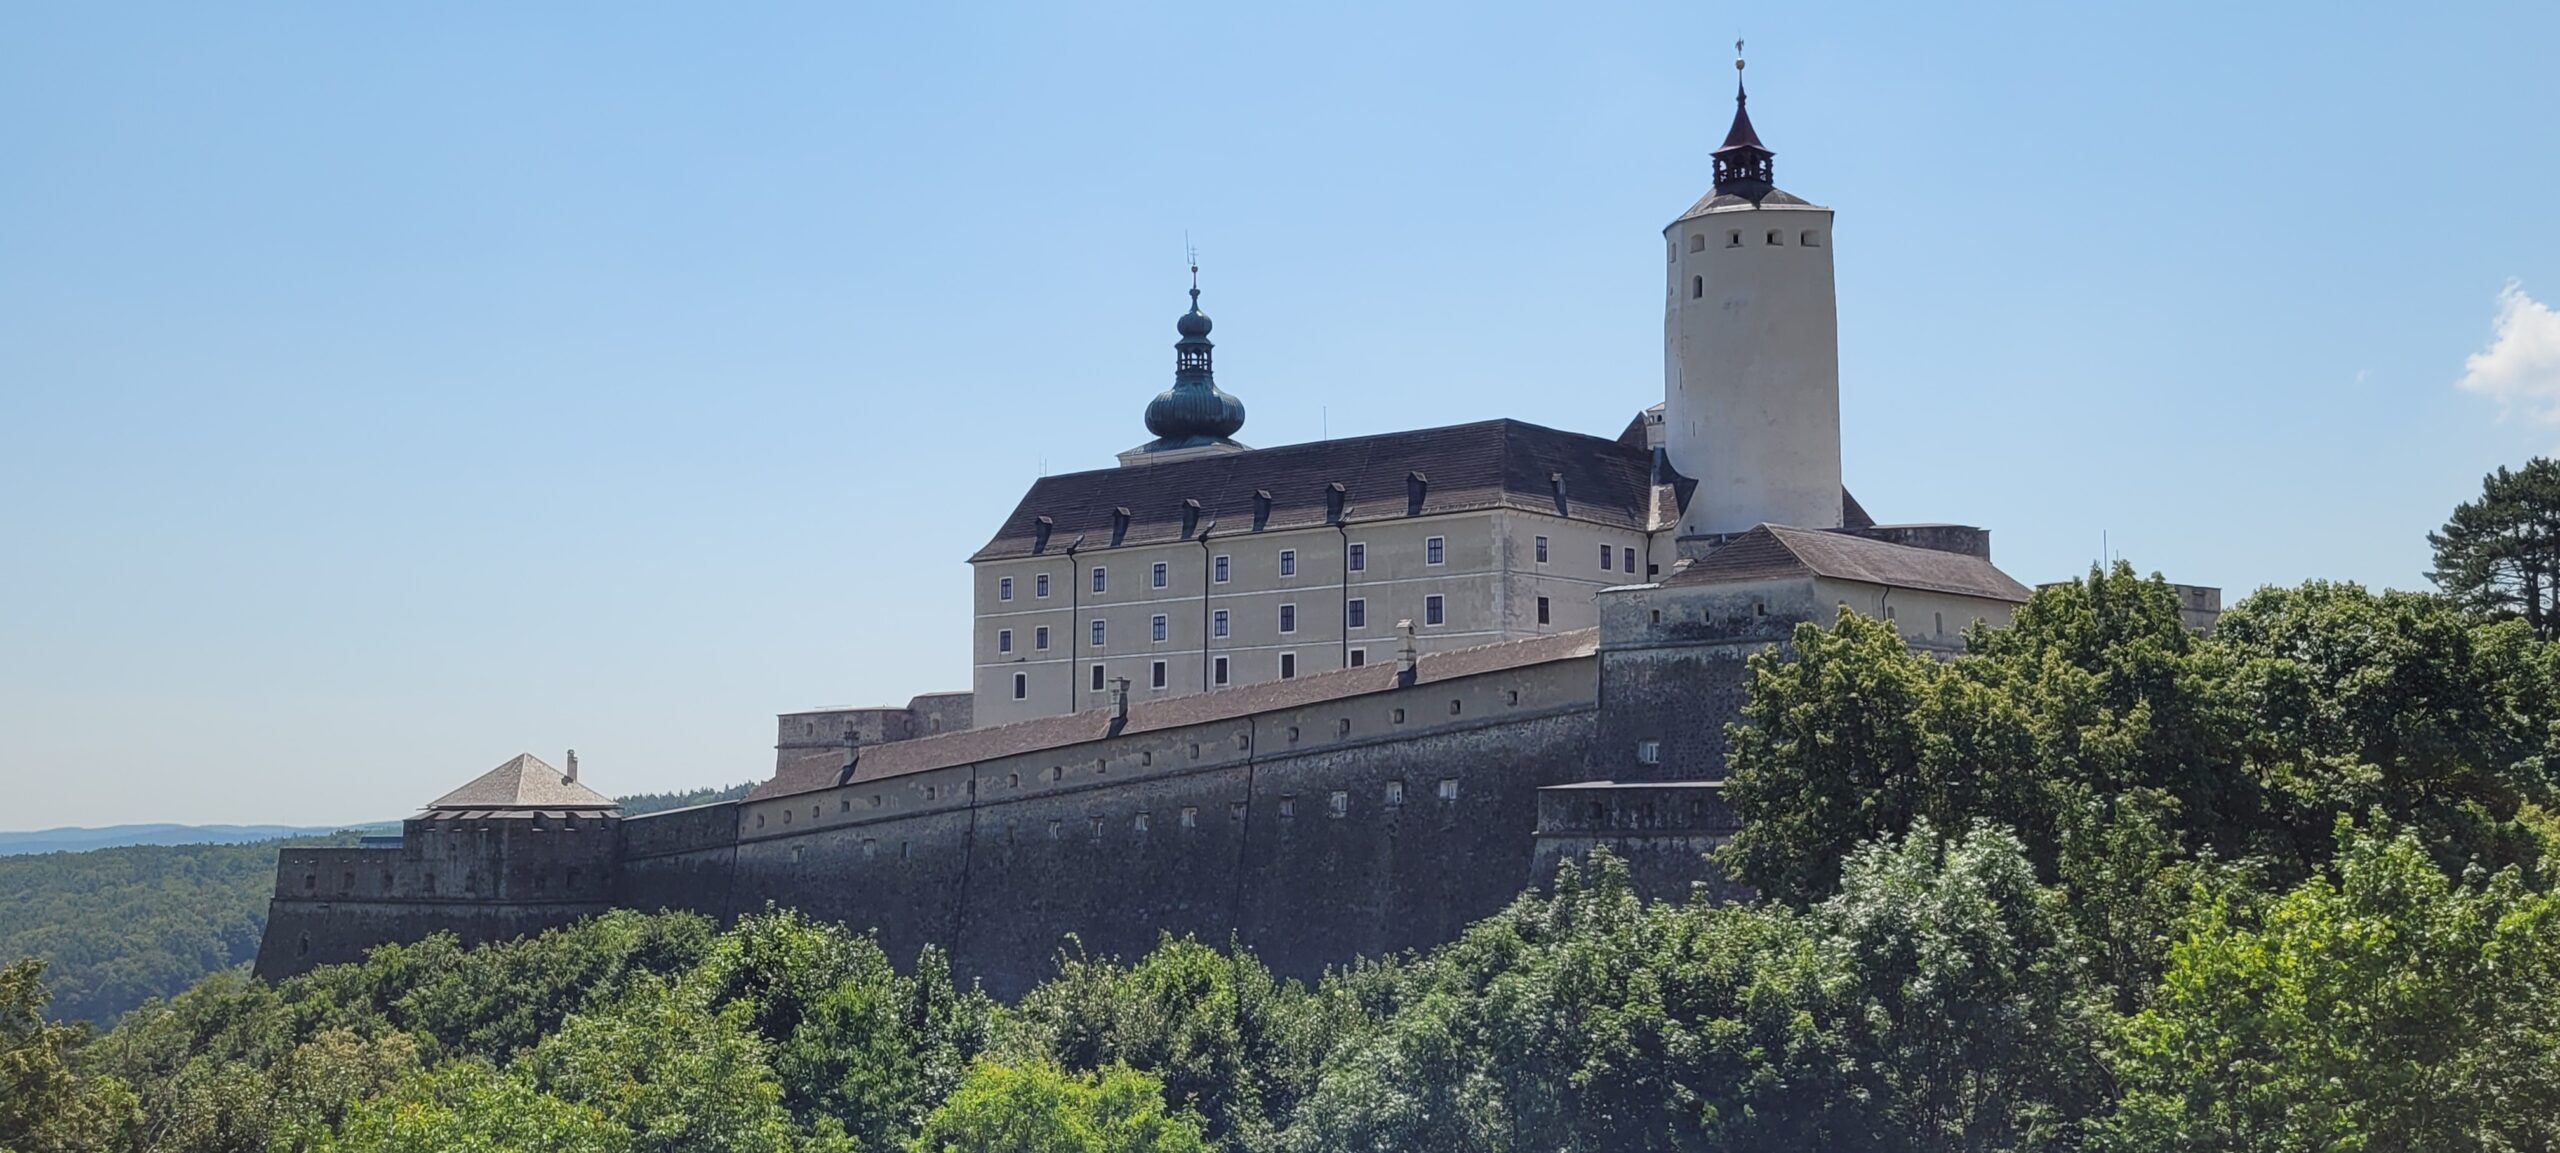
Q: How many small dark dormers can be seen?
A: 7